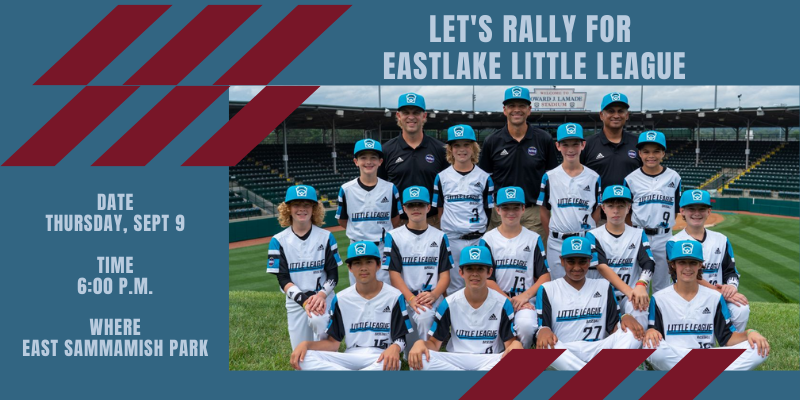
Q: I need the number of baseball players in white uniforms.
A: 13